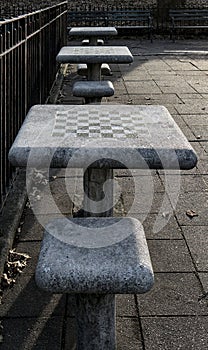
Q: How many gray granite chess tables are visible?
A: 3